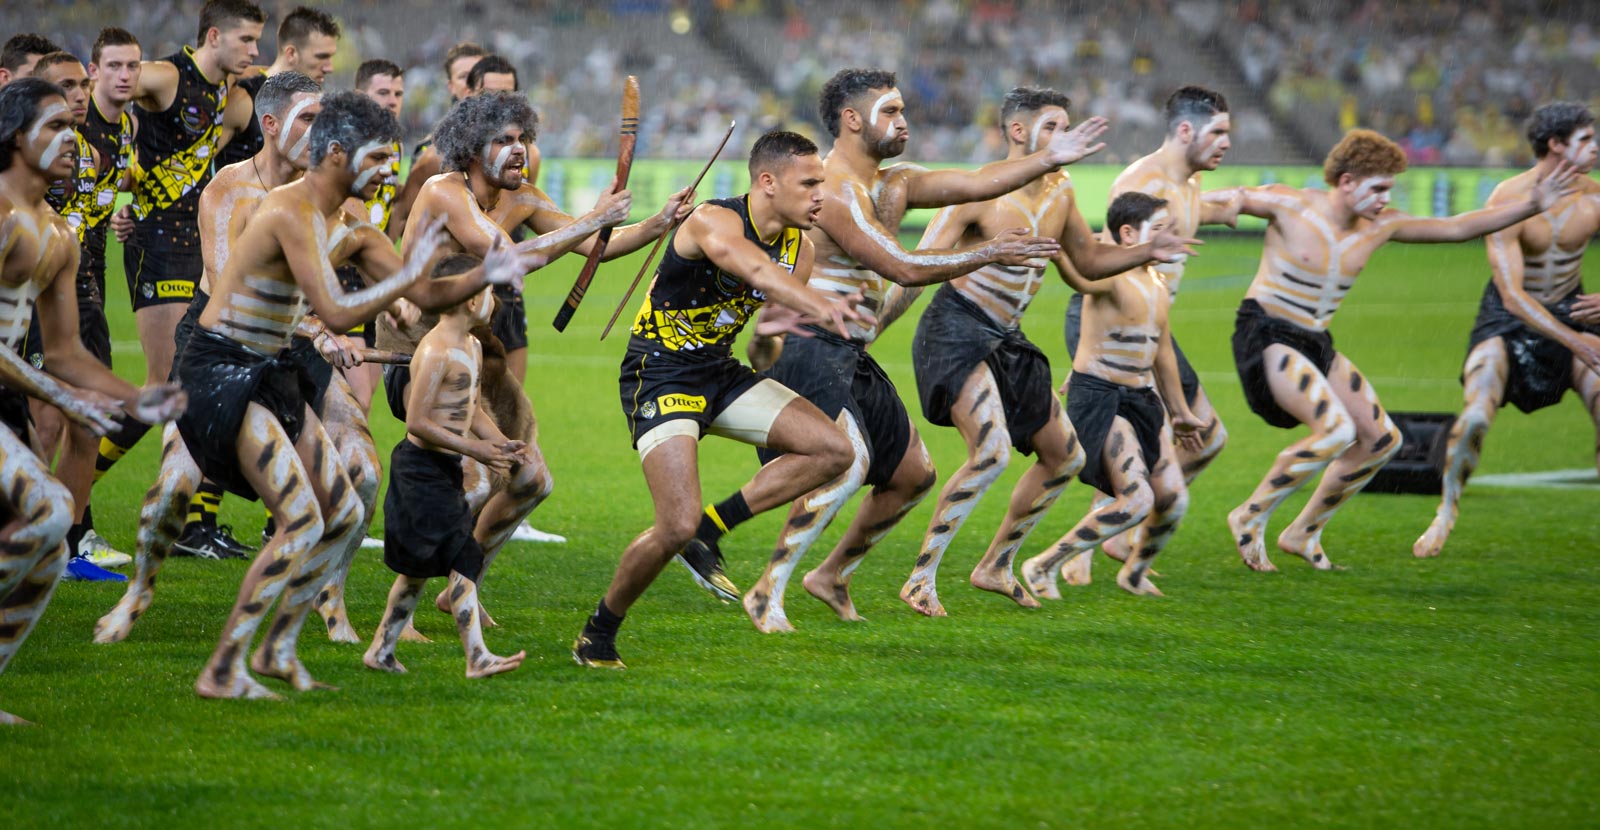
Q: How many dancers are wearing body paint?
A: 11